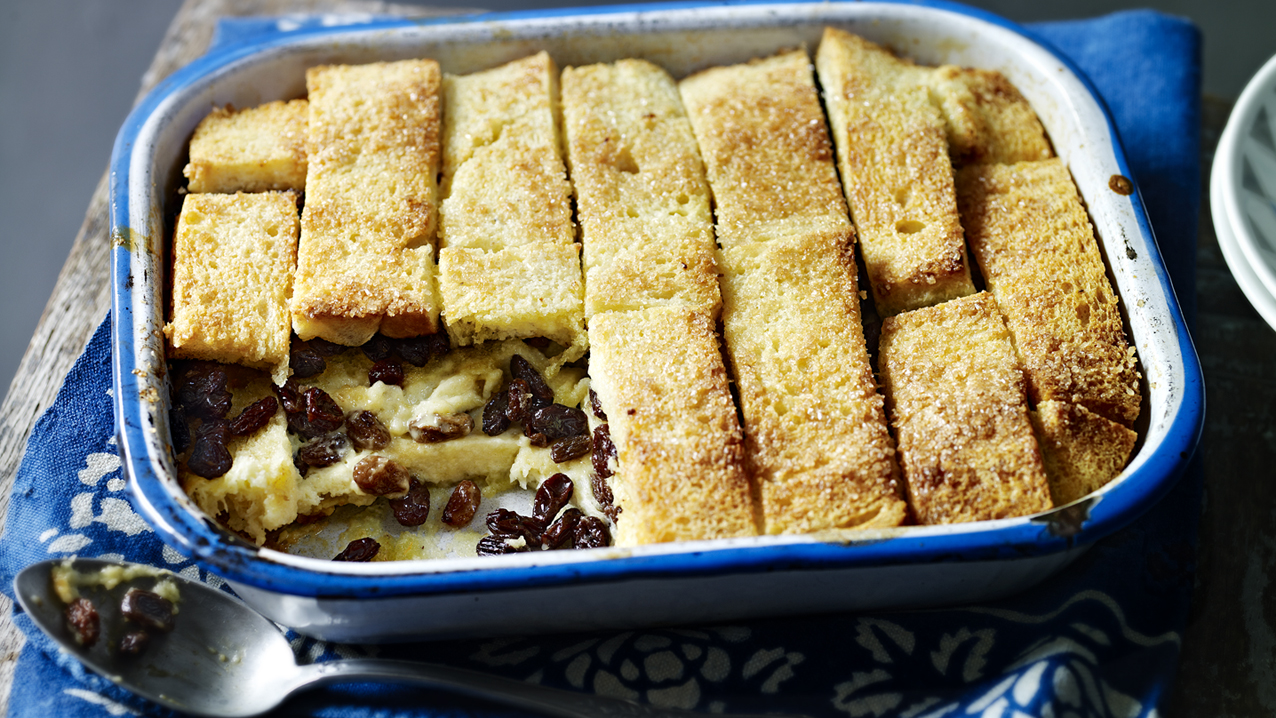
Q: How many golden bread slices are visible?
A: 14